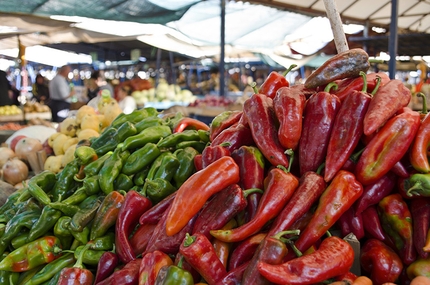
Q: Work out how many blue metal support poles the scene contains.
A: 2